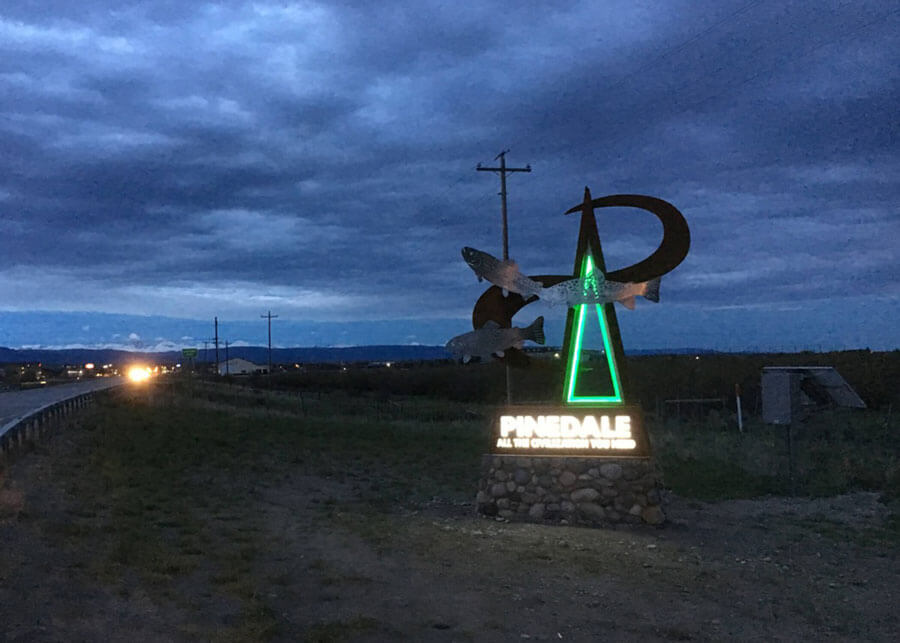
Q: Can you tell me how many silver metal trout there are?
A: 3